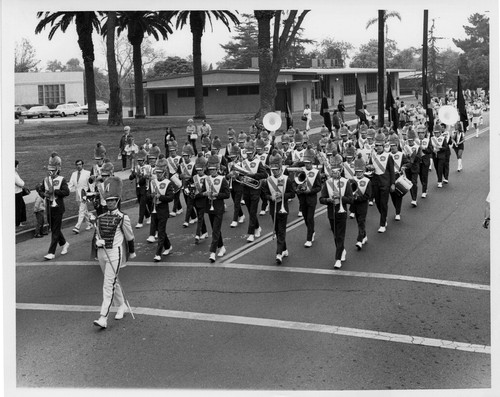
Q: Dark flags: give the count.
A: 6